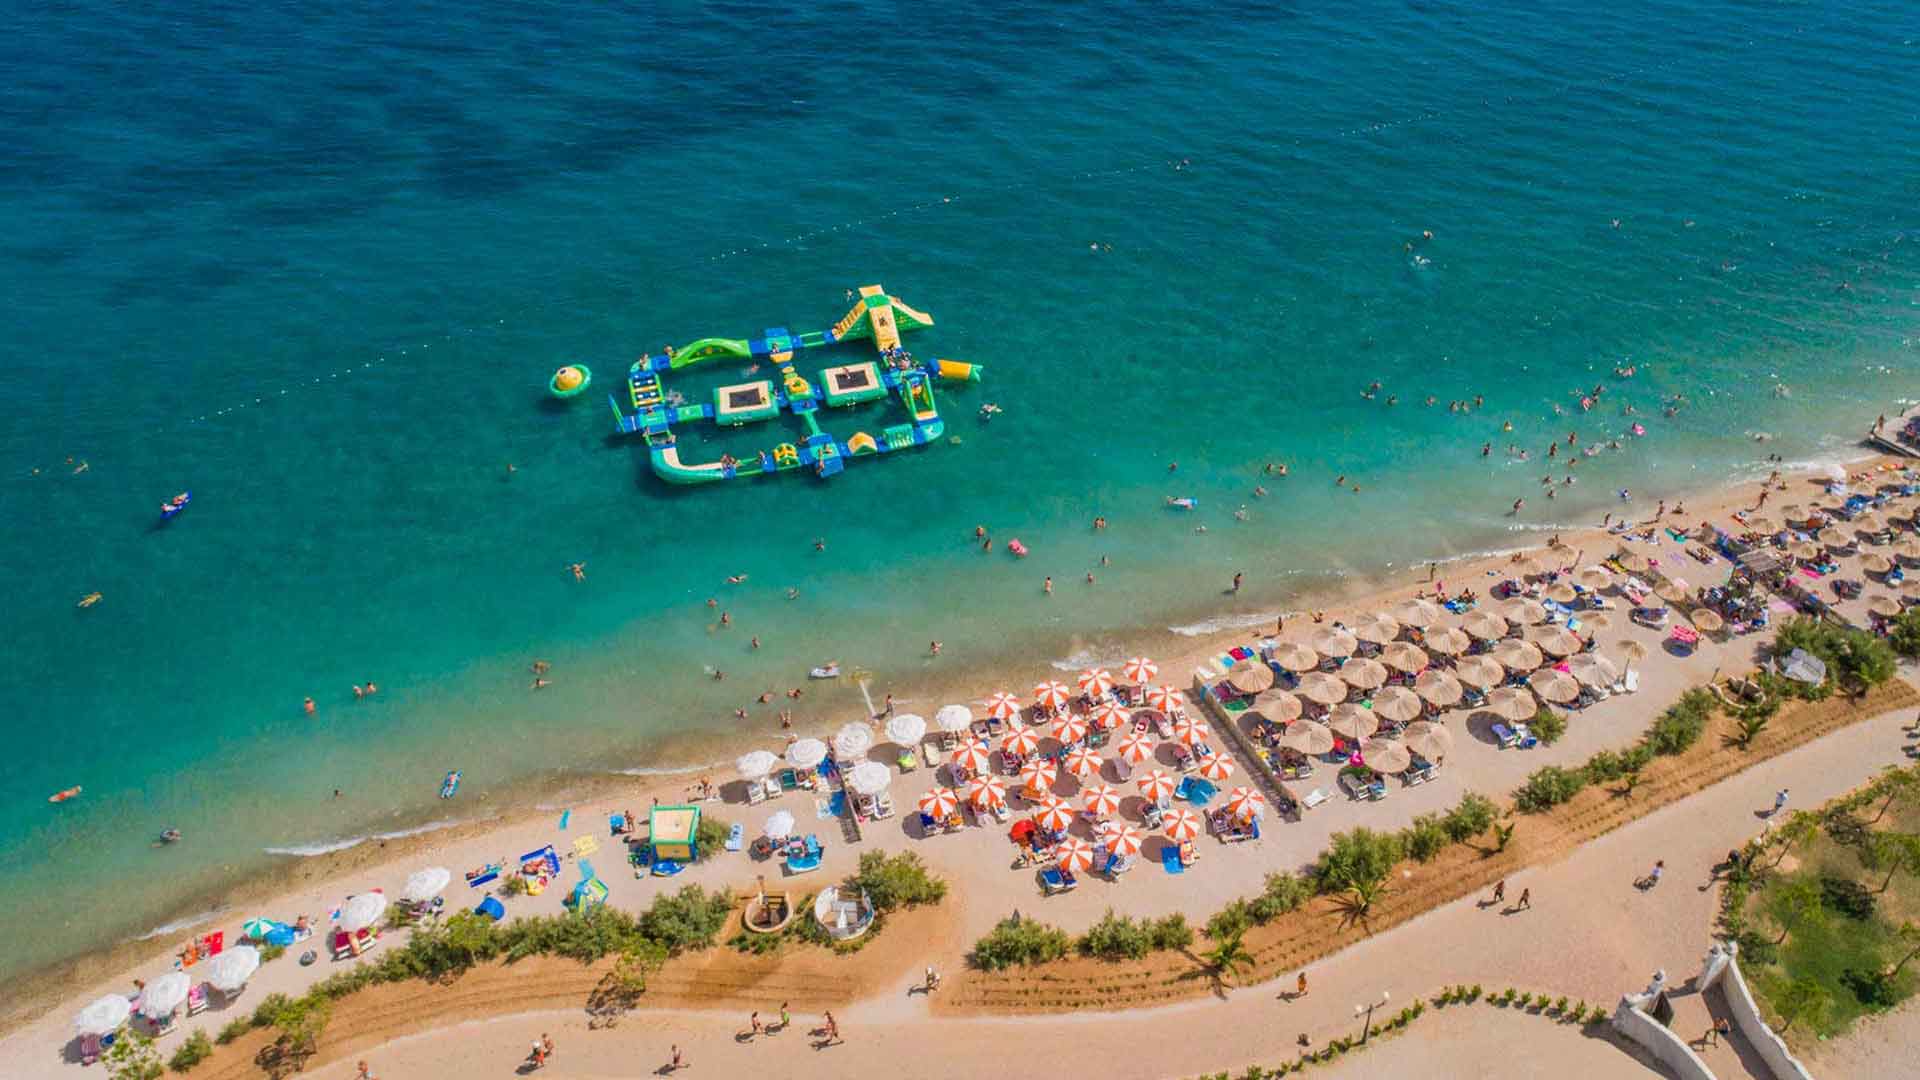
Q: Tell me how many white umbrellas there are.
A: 12